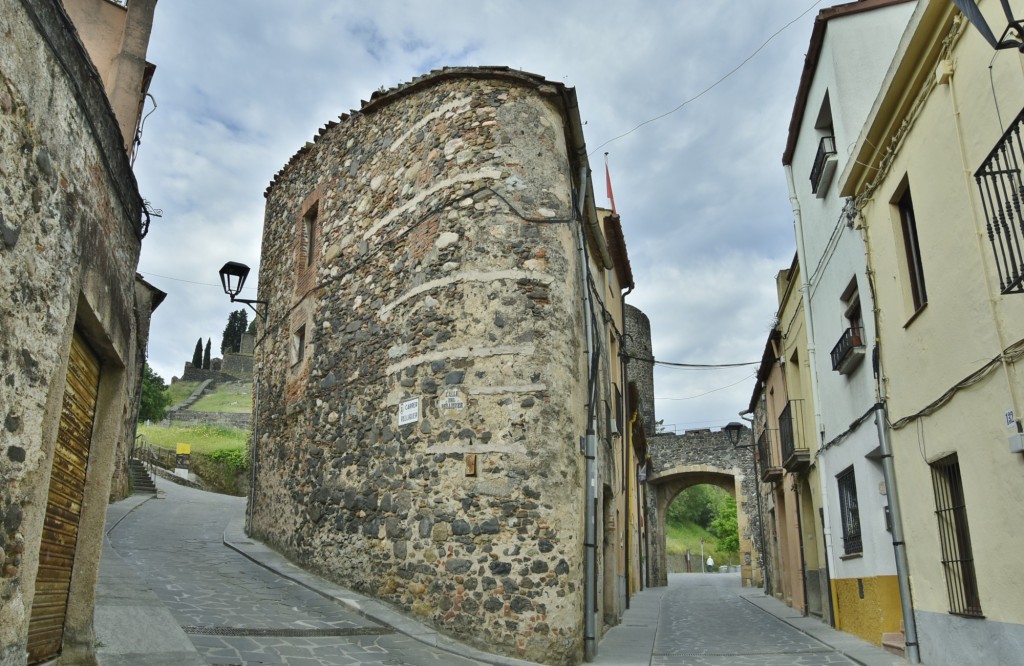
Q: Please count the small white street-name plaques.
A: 2